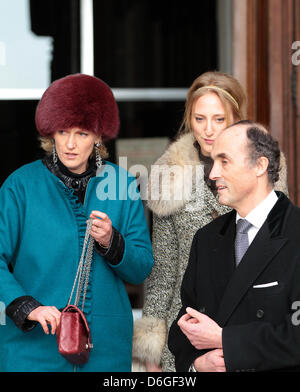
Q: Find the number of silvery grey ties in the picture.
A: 1